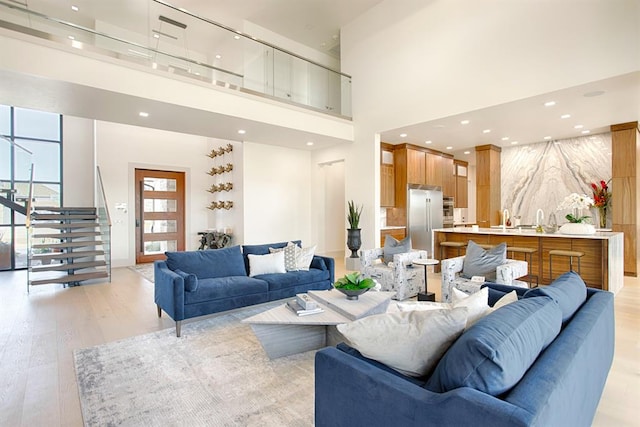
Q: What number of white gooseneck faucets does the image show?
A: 2